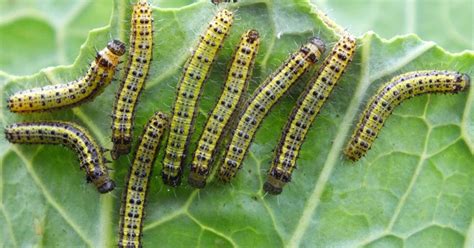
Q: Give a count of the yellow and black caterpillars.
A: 9